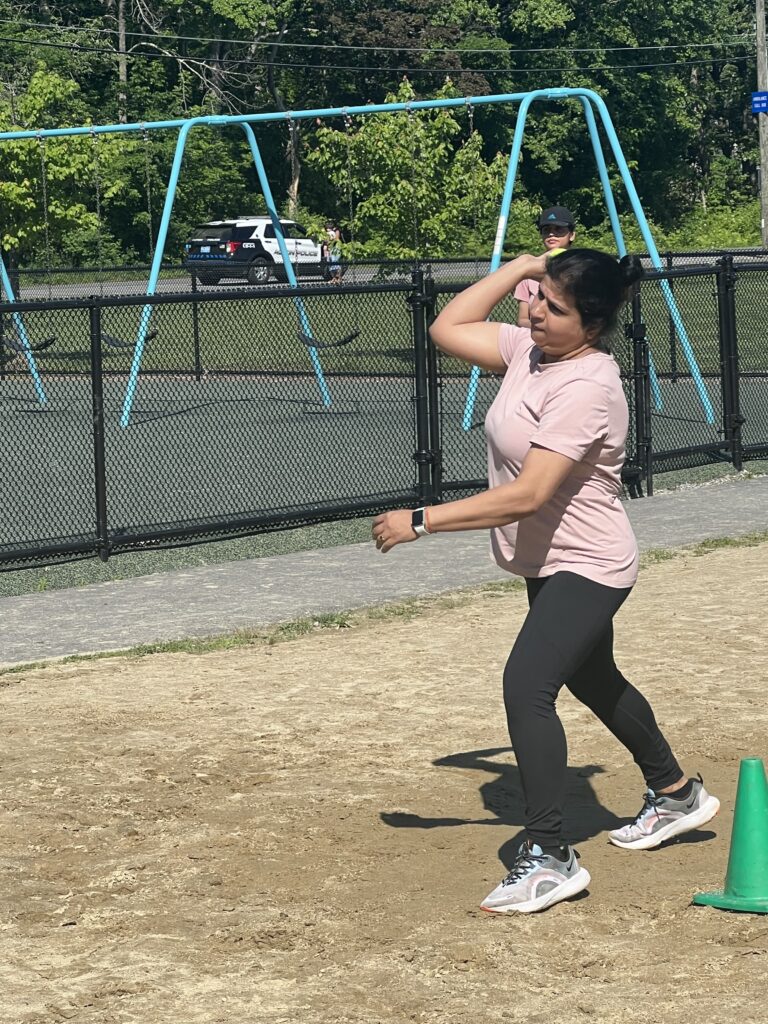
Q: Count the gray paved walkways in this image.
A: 1